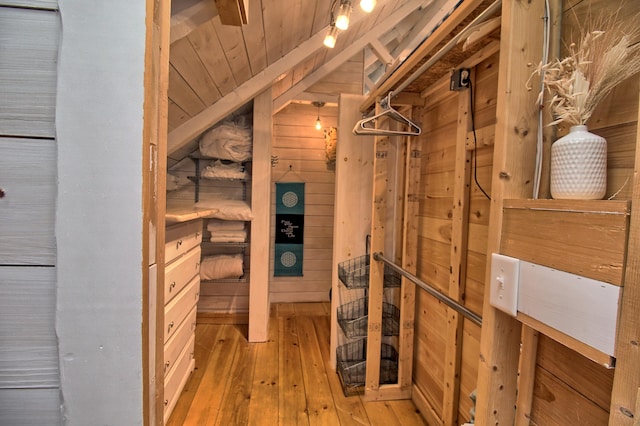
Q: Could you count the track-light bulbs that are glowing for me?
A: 3